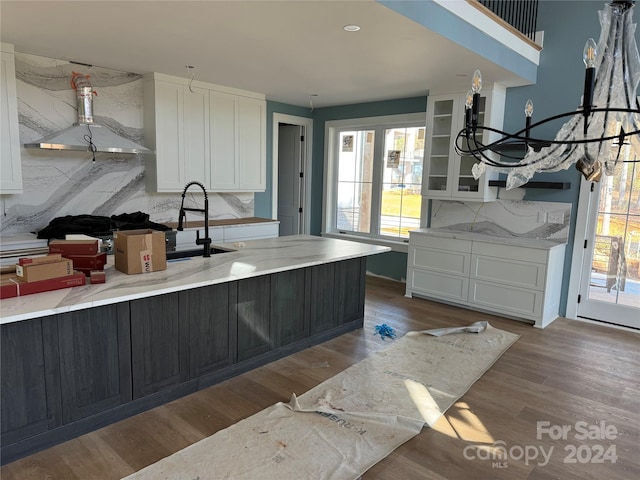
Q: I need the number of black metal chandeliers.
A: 1